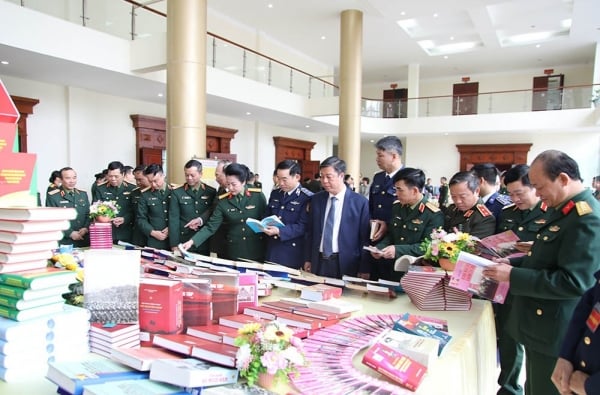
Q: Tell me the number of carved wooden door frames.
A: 4